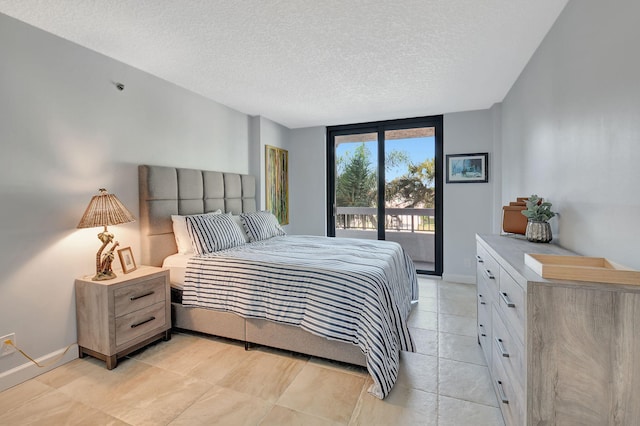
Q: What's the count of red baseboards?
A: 0